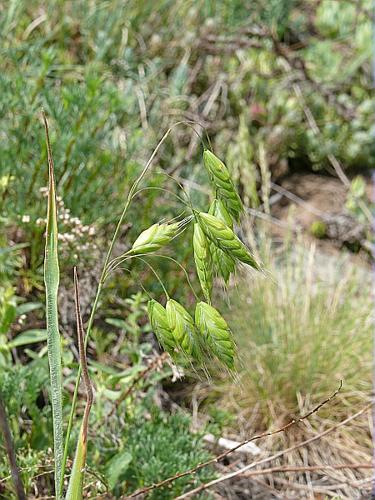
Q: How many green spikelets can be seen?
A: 8